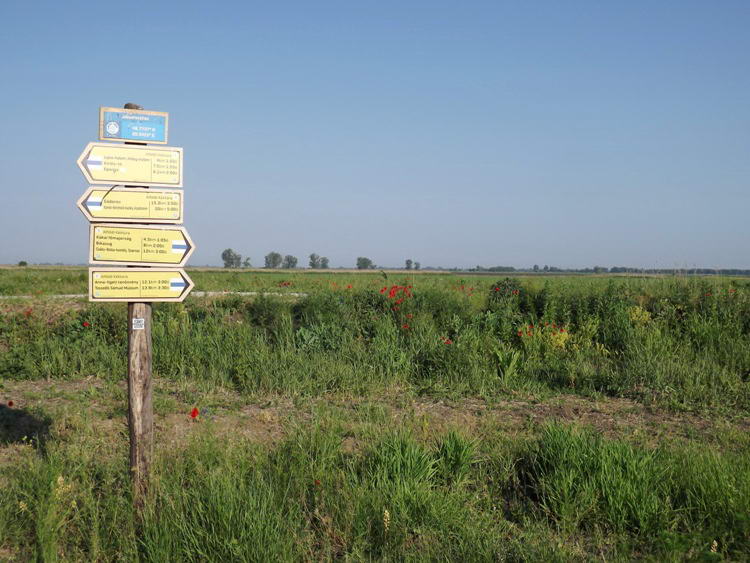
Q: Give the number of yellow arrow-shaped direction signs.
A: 4